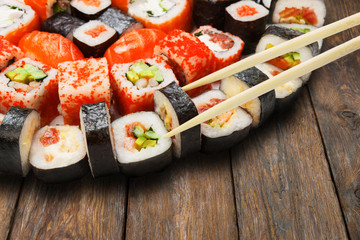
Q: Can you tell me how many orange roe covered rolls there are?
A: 6